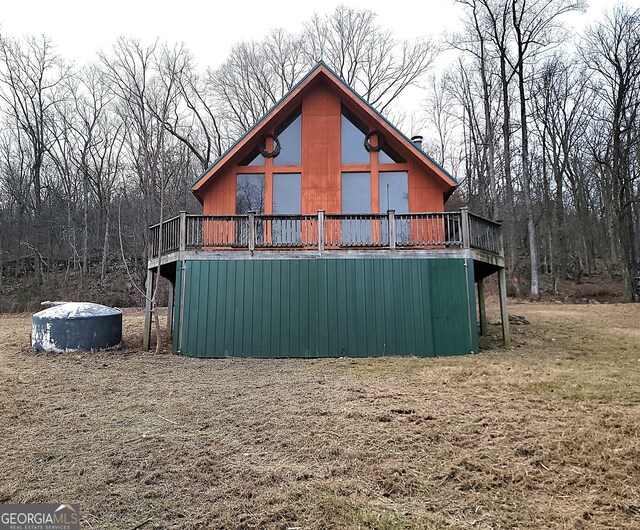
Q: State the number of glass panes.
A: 8